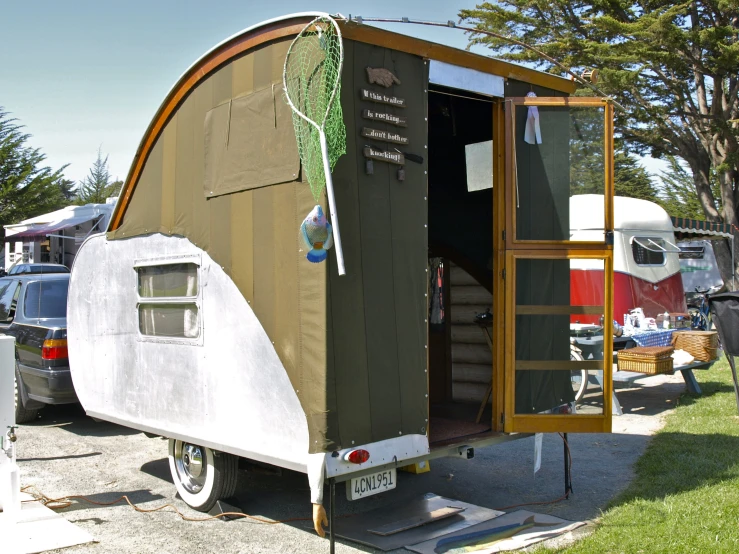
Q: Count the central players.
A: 0